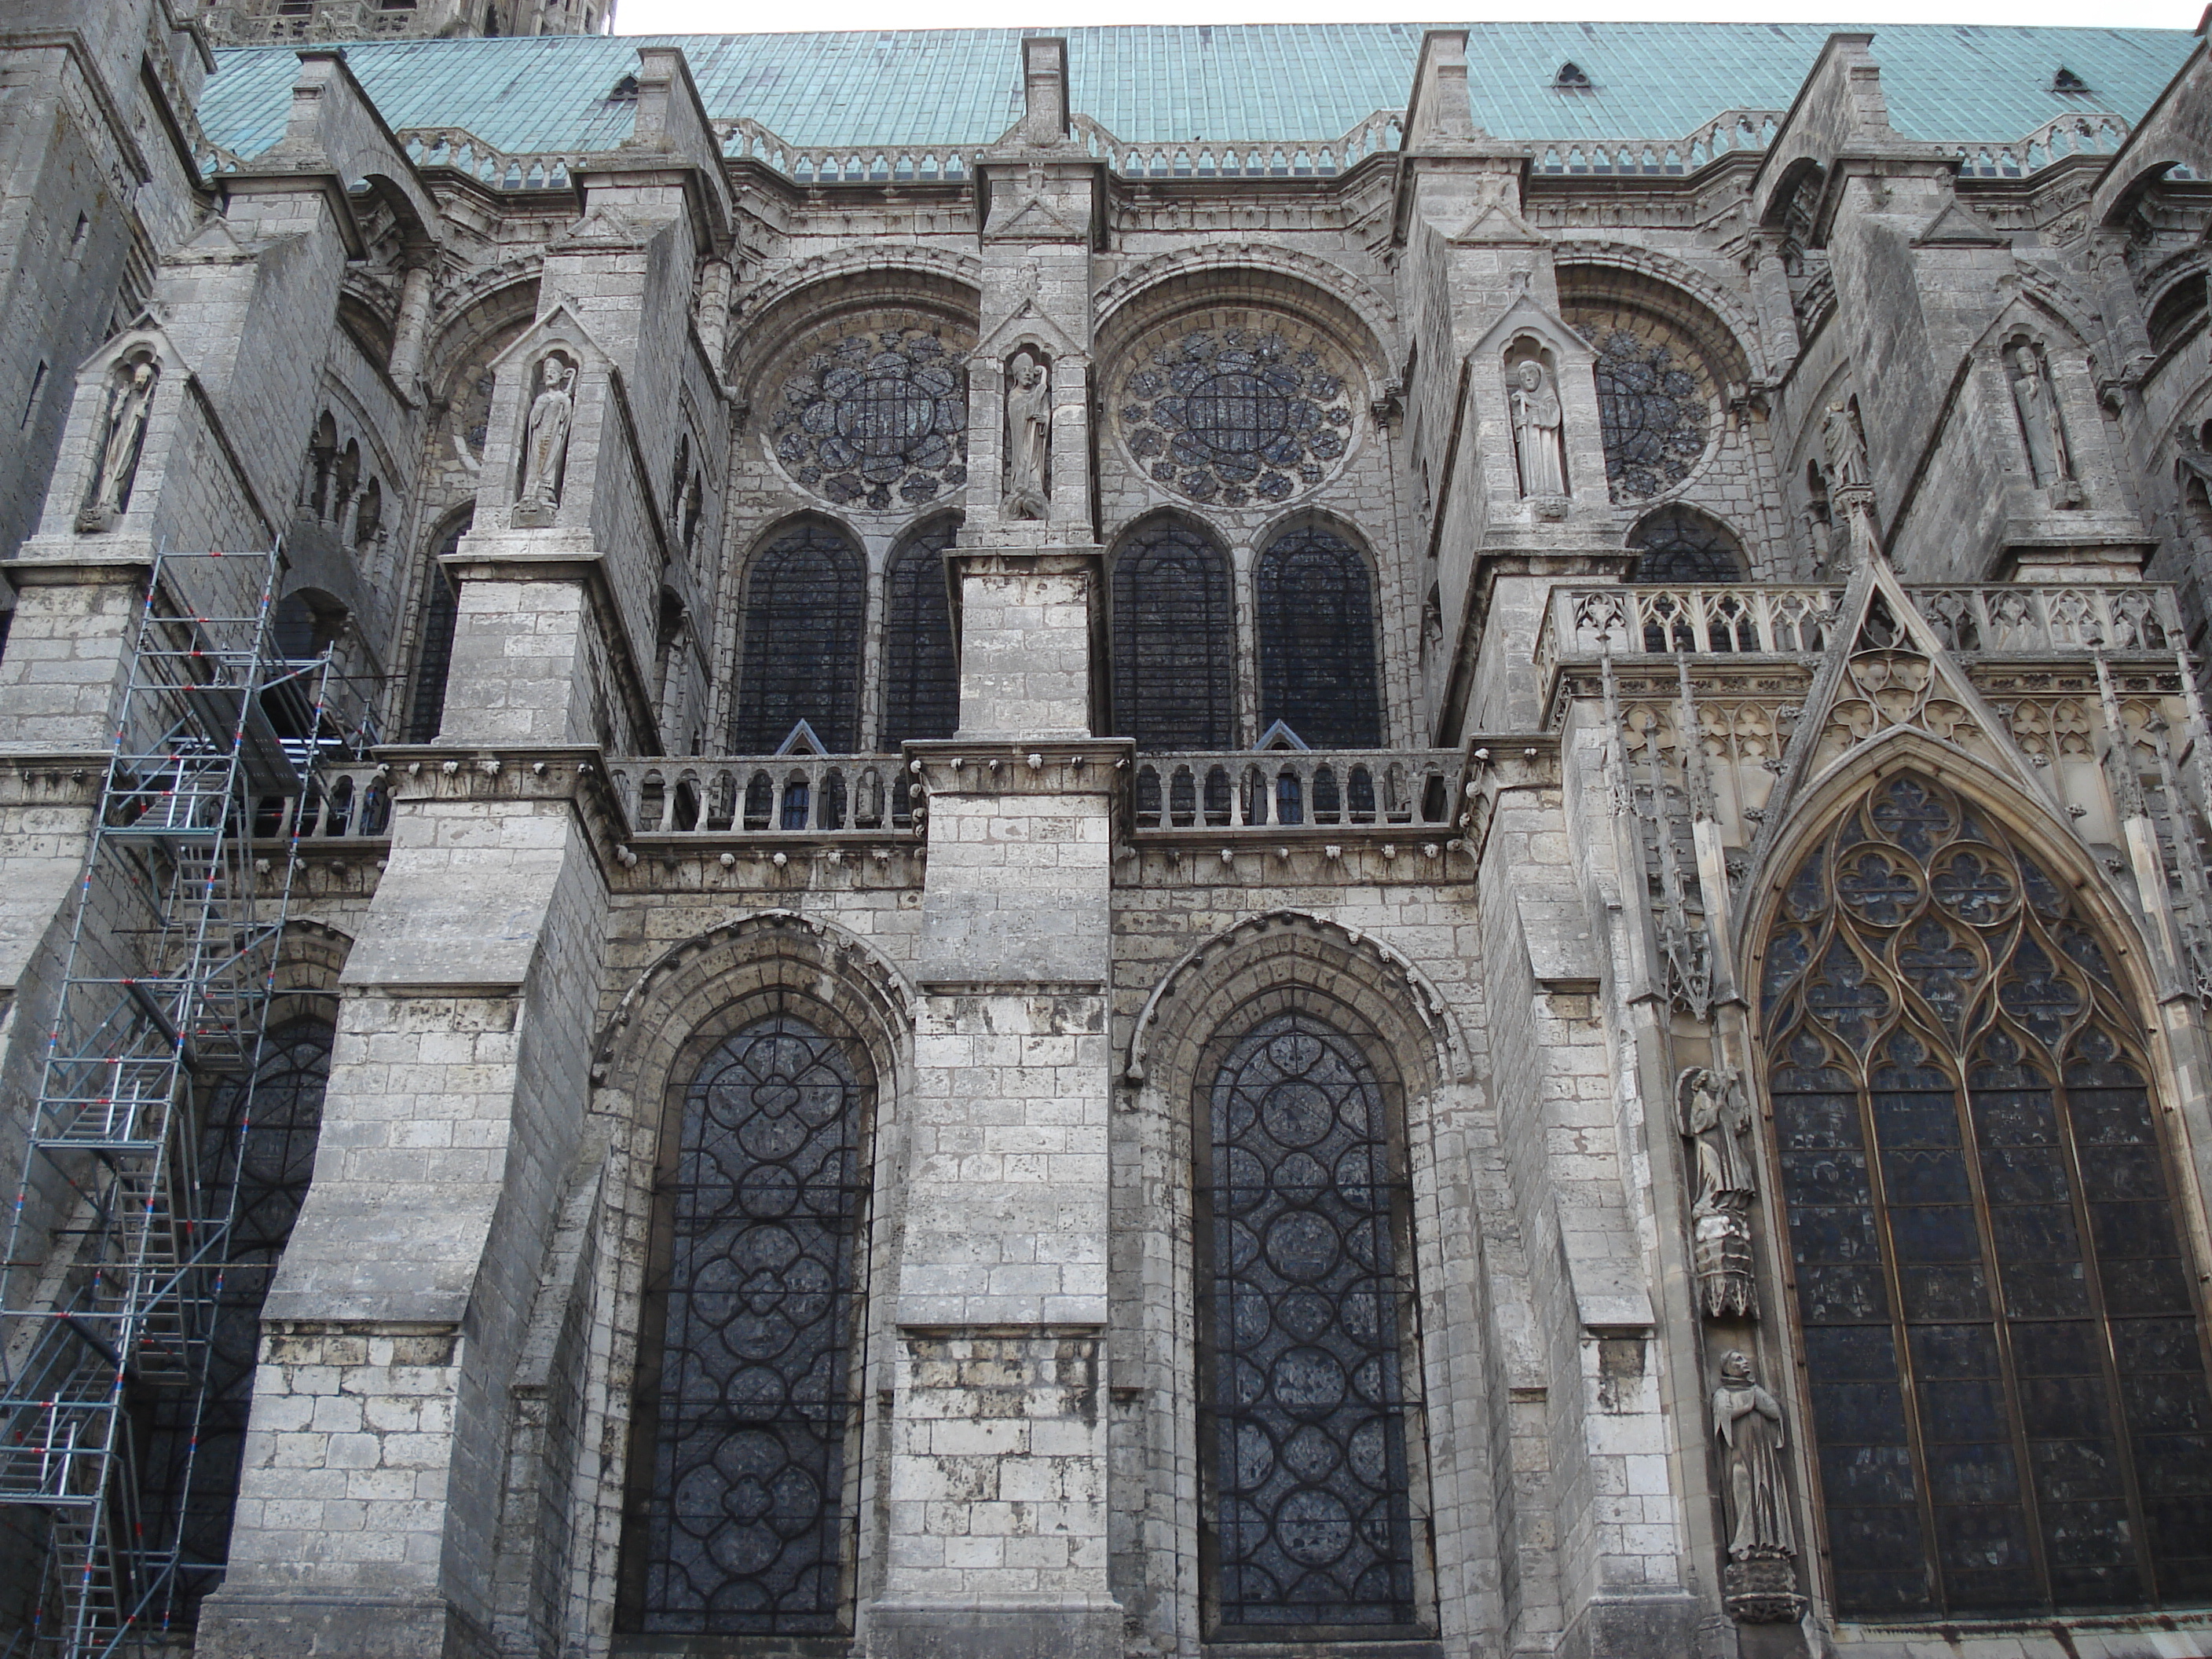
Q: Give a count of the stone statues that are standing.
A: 8